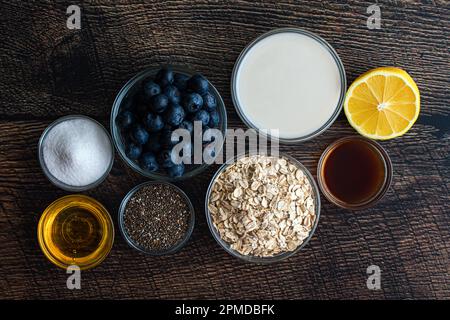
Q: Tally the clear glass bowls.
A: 7